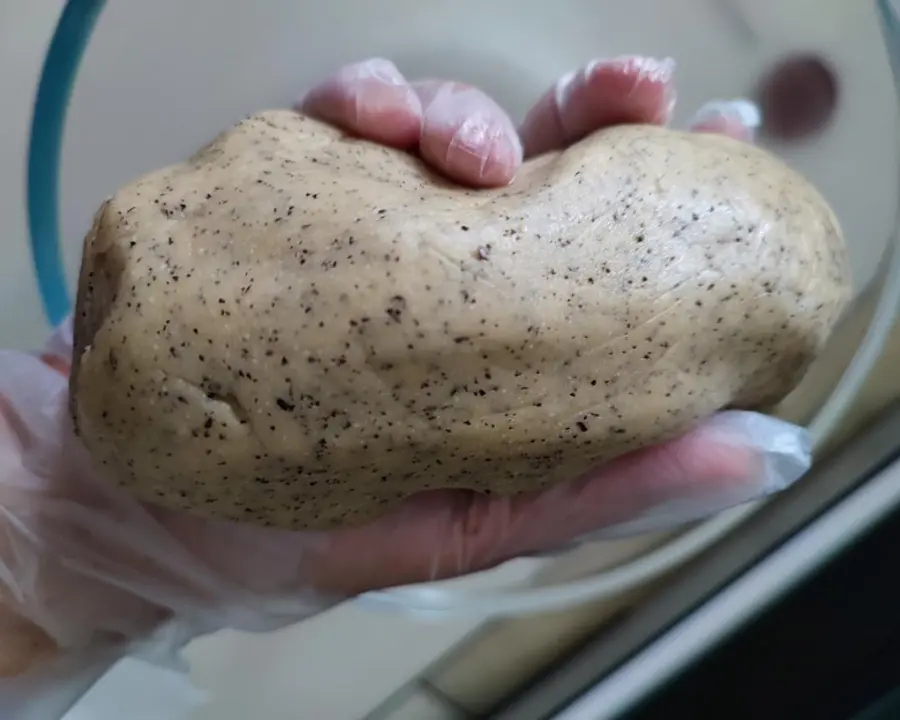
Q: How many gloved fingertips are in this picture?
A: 5